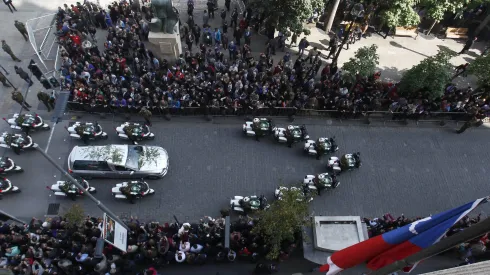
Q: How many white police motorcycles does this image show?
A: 15